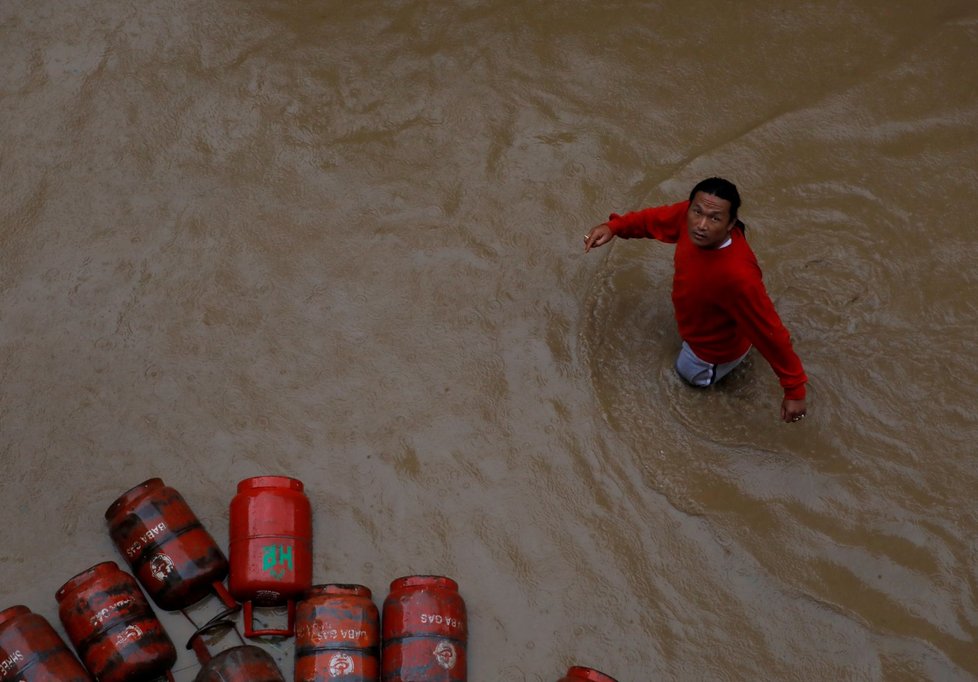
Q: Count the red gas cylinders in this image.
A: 8